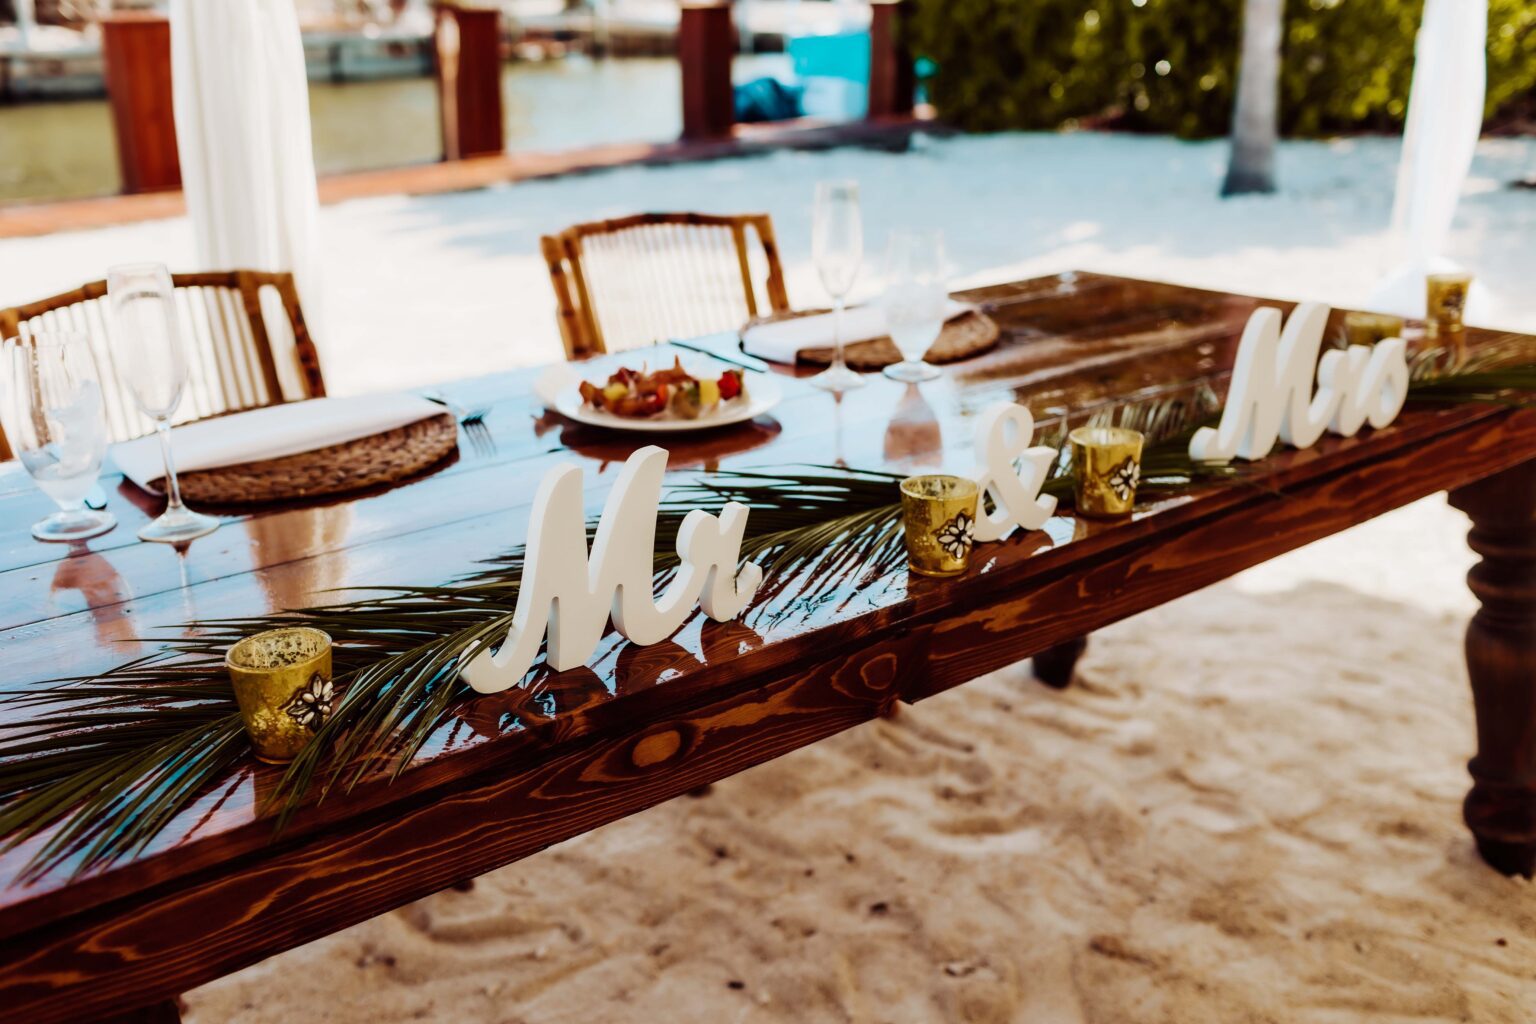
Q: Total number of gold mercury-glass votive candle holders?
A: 5